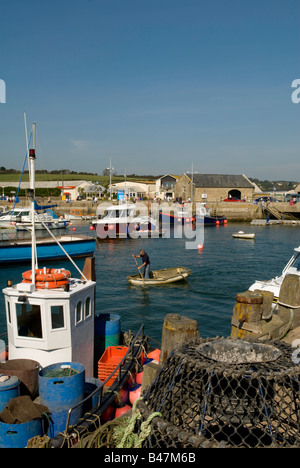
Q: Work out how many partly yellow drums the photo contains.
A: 0